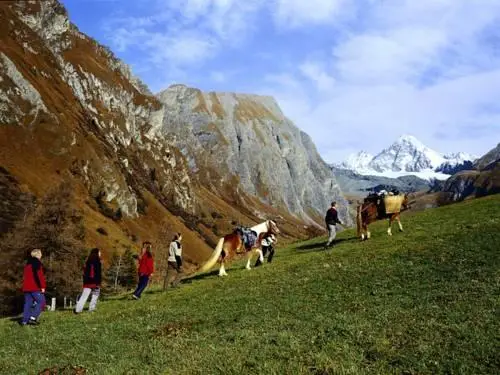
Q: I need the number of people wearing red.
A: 3